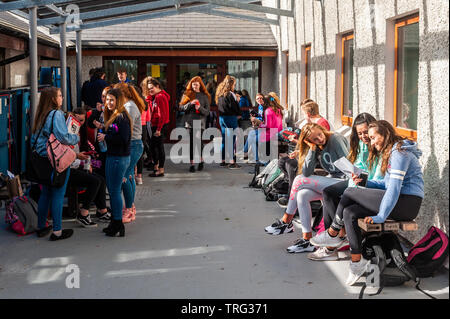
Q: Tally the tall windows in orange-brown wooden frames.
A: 4